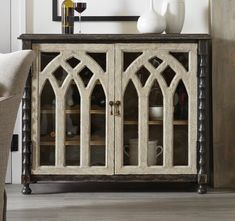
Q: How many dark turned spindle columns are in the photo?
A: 2